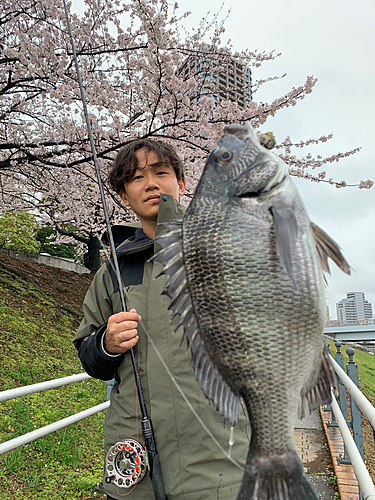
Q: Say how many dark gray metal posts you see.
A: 3